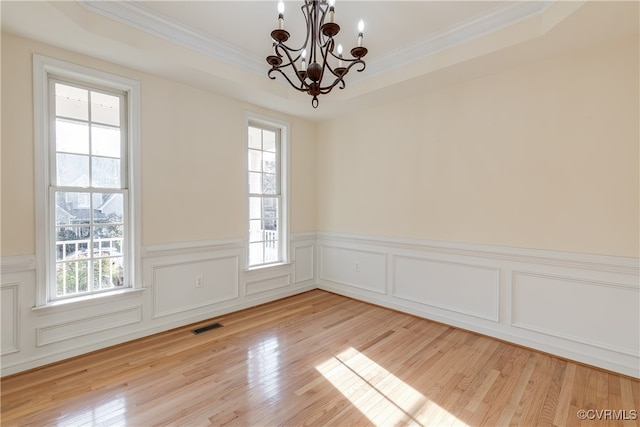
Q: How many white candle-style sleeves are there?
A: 6